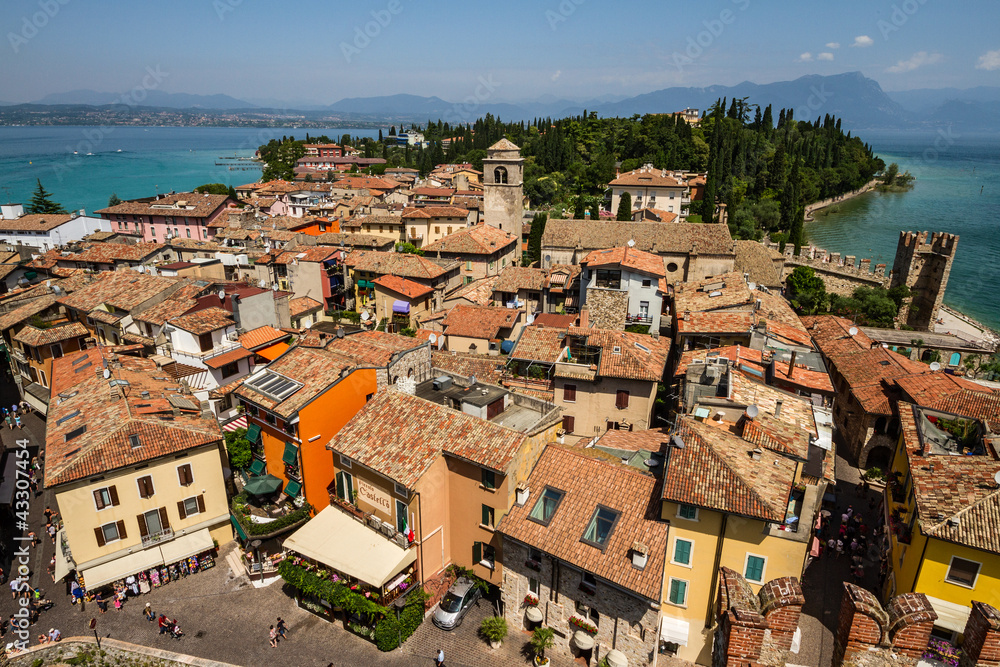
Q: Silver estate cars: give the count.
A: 1